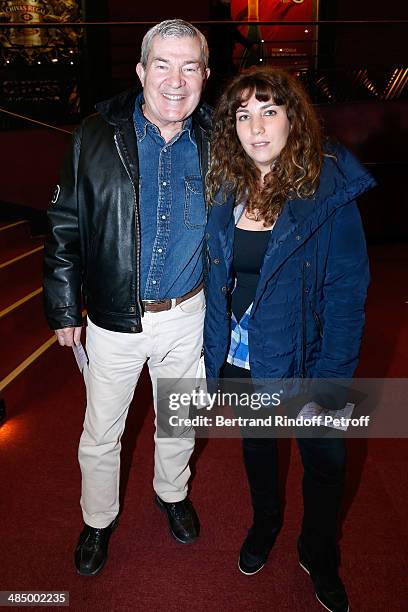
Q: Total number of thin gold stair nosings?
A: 4